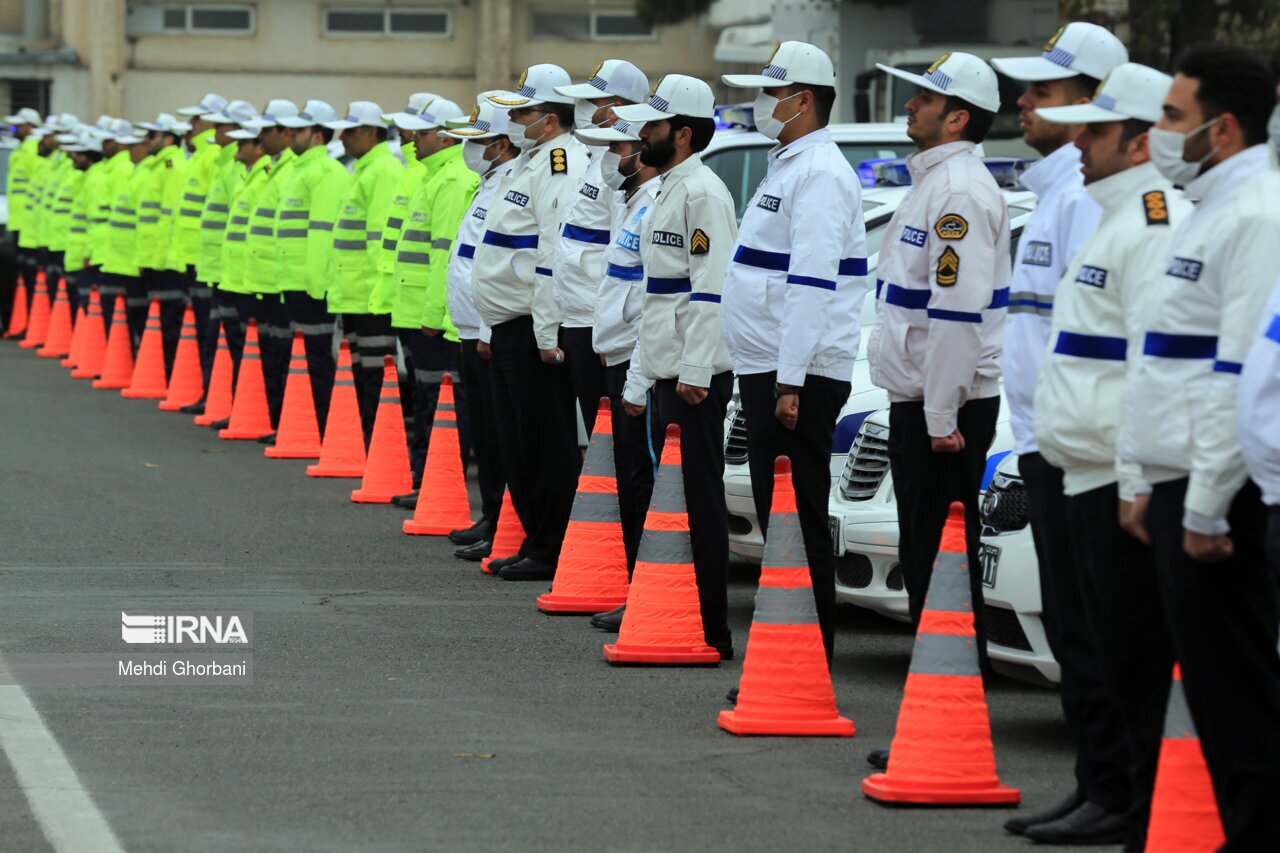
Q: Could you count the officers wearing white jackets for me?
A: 11